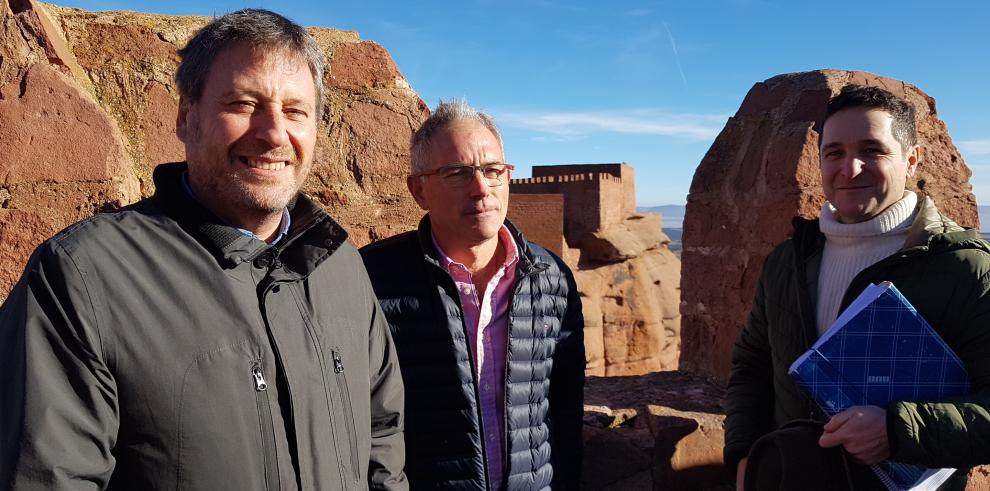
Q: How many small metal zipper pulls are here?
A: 2